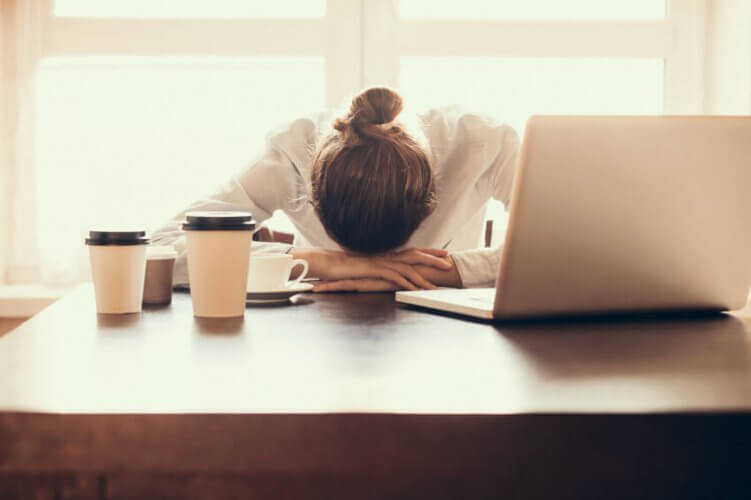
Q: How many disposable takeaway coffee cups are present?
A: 3